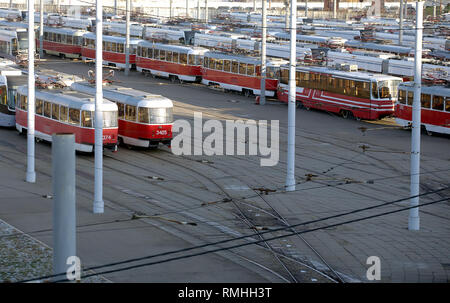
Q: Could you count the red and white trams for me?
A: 8